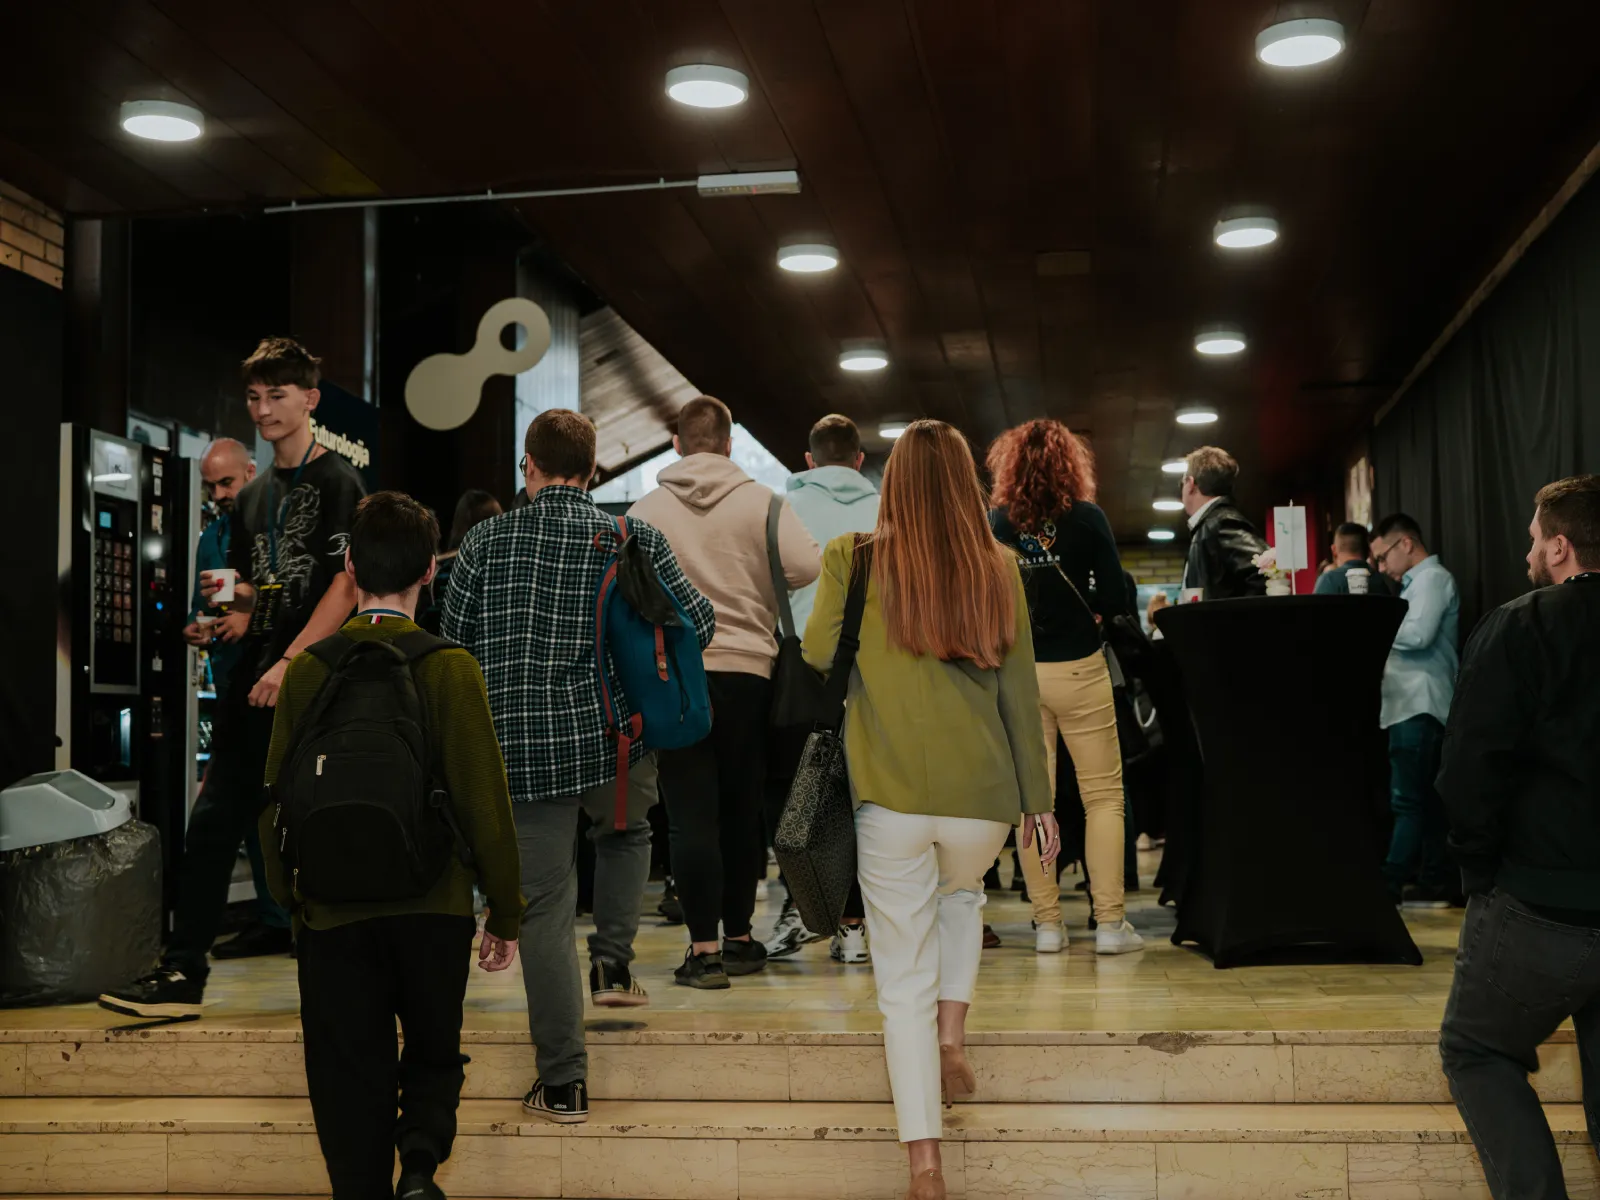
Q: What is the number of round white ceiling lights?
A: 12